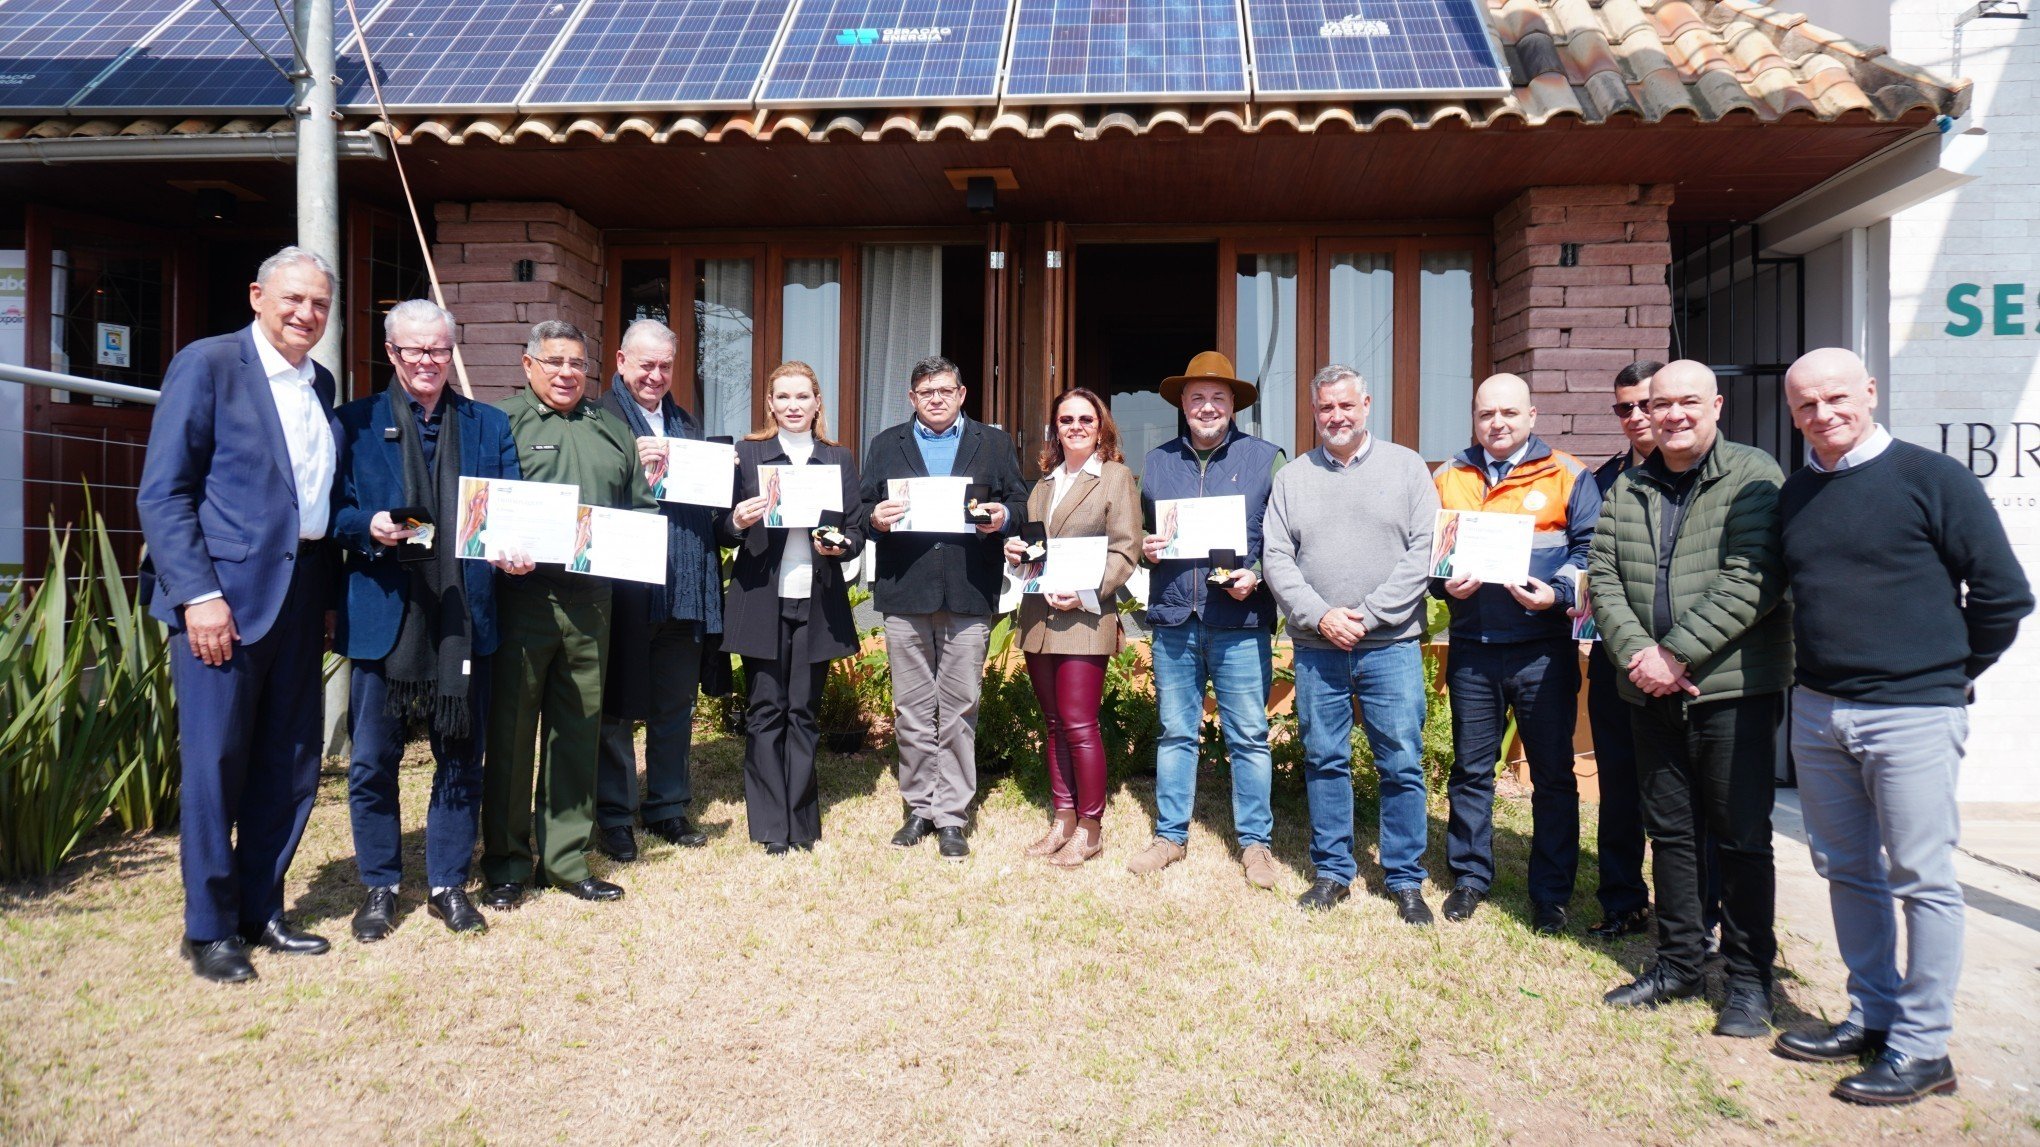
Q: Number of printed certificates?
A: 9